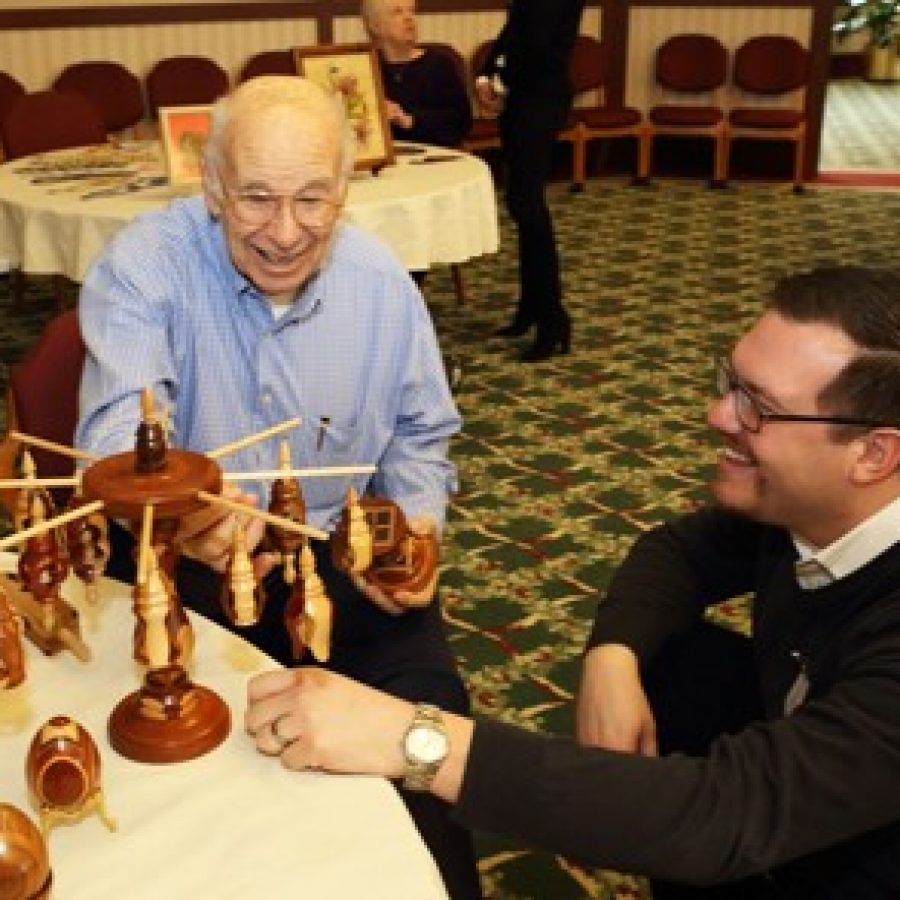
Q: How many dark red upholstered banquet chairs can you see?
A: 11